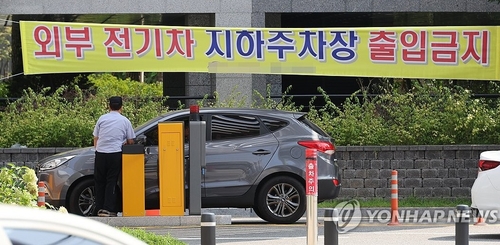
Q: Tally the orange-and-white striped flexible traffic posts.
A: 2